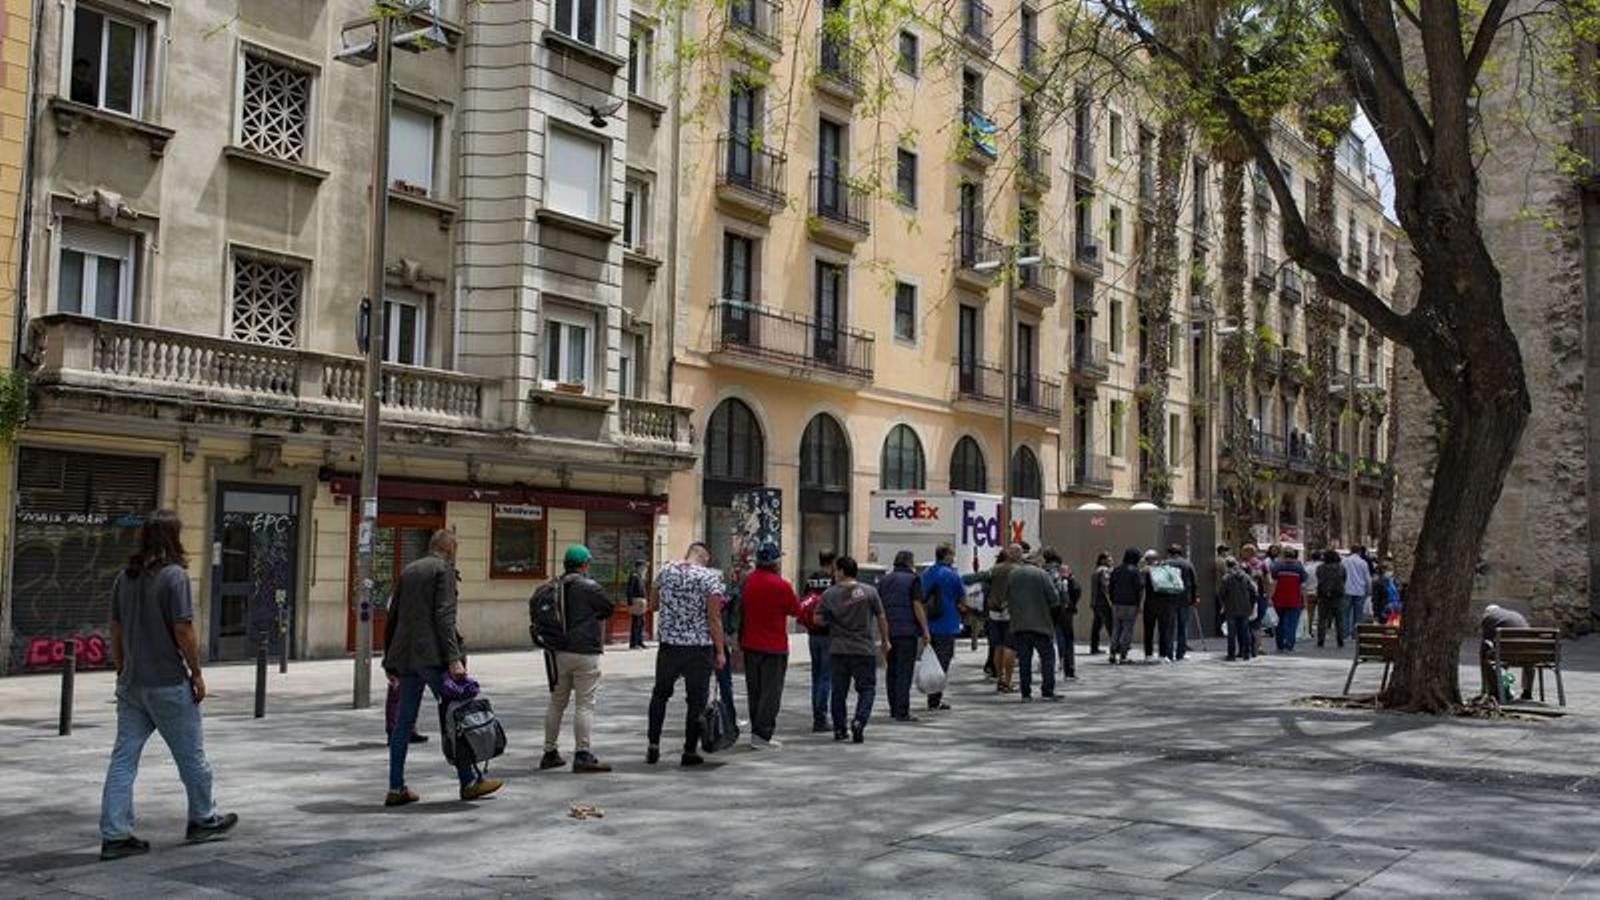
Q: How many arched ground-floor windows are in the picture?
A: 5